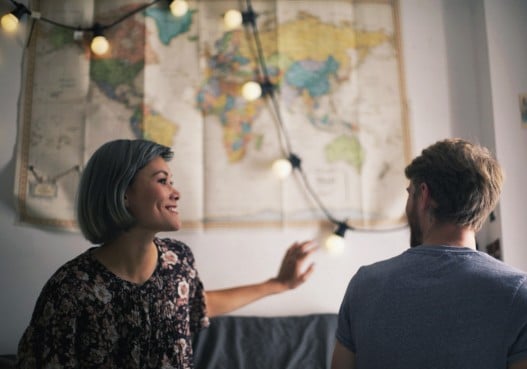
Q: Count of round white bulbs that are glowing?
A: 7